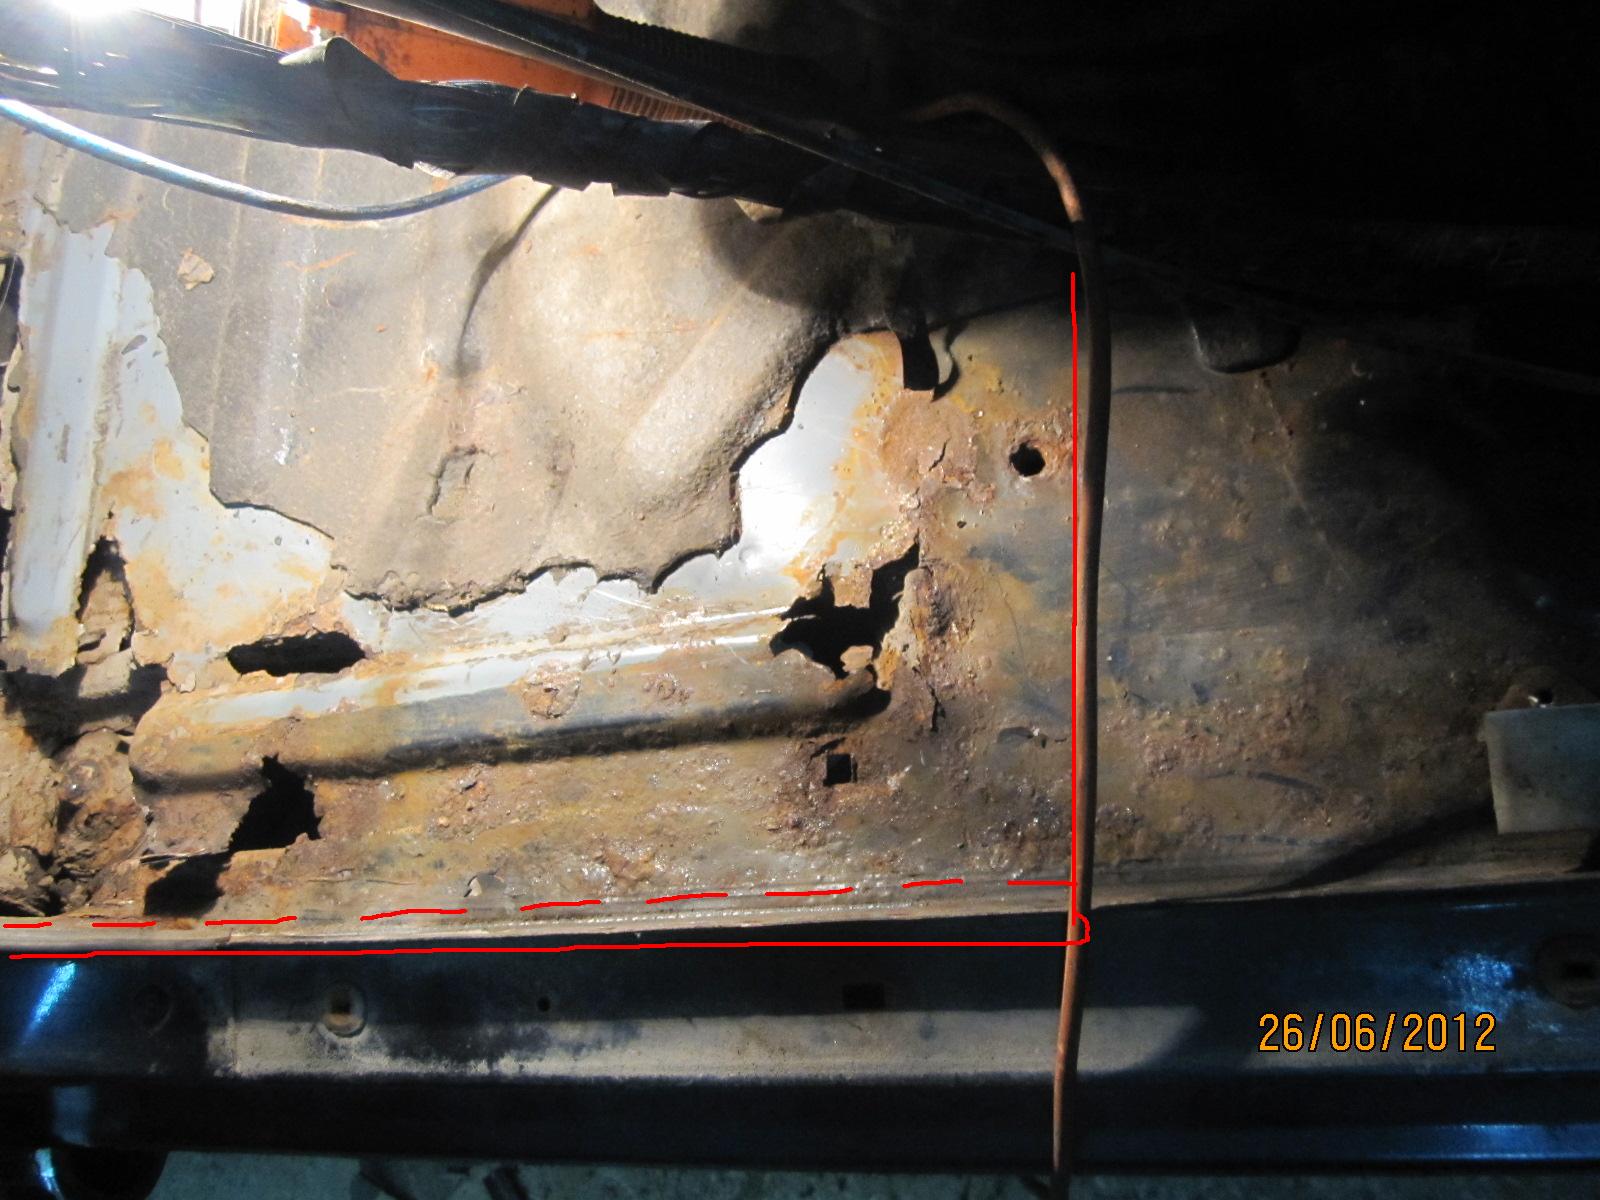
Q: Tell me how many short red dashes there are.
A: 9